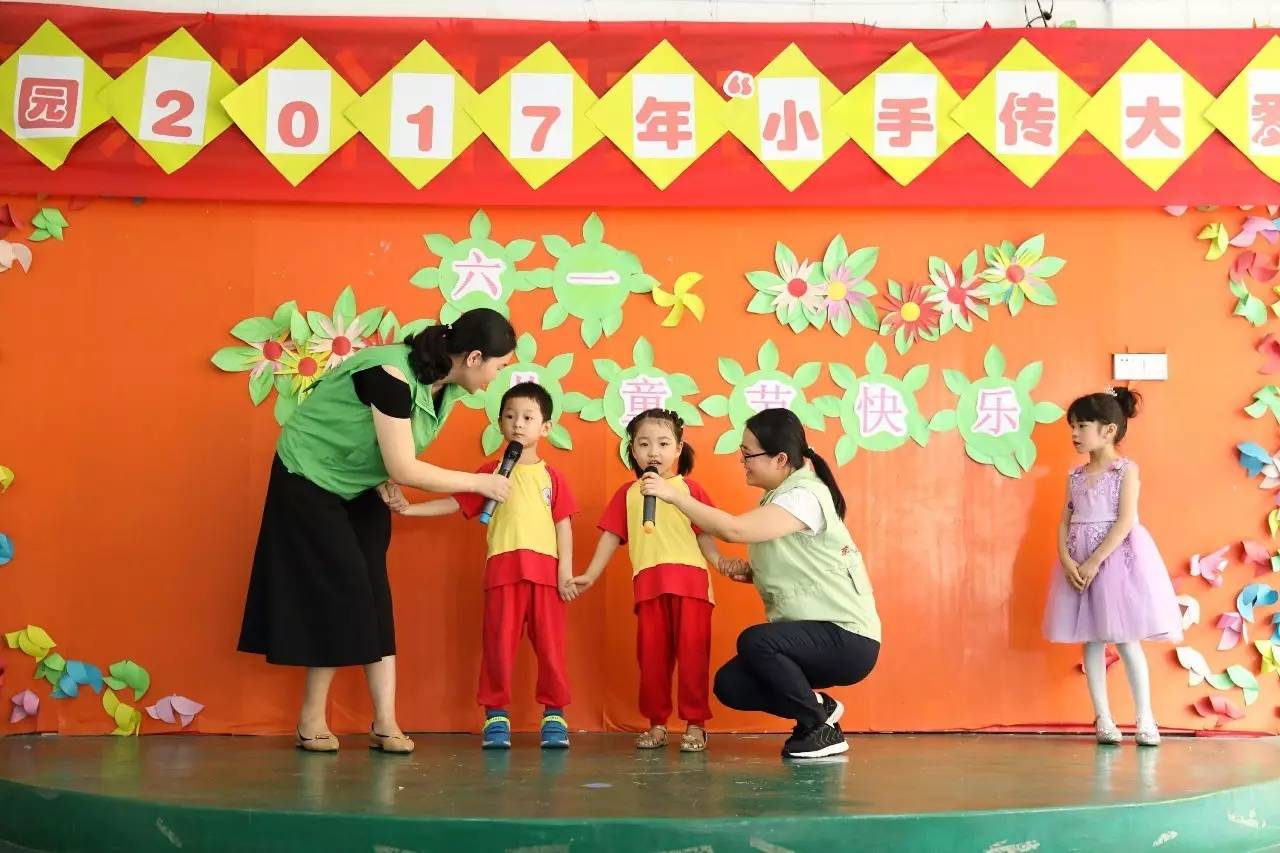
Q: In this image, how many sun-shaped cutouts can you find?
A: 7